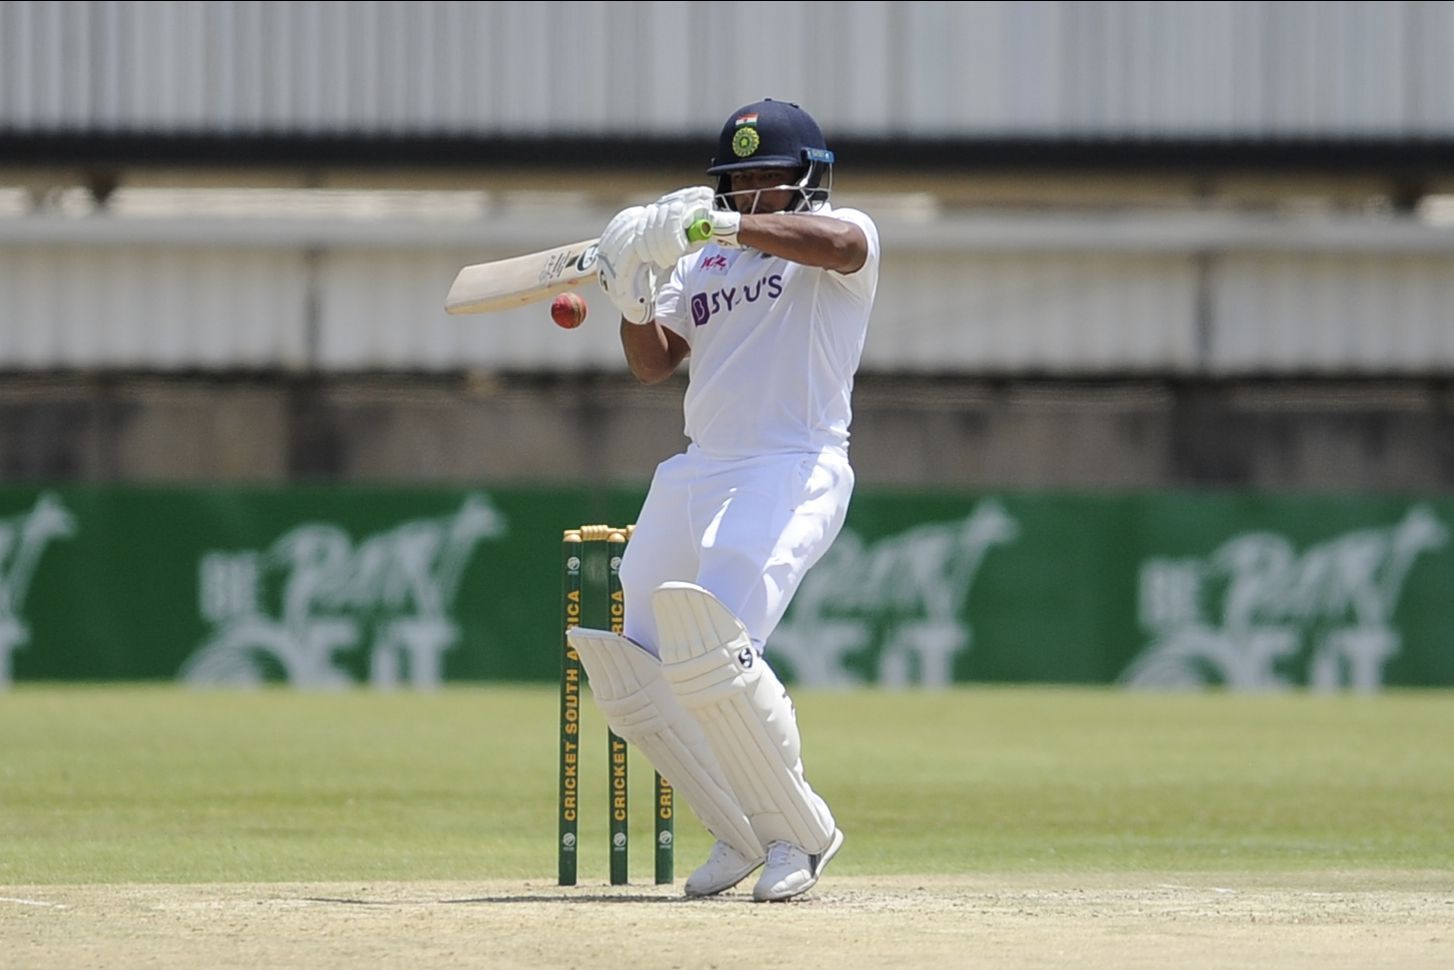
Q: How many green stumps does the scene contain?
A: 3